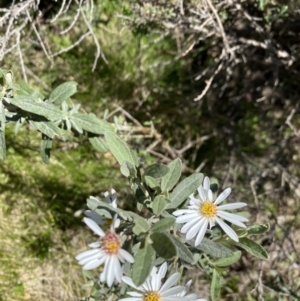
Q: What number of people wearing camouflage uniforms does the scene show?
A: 0